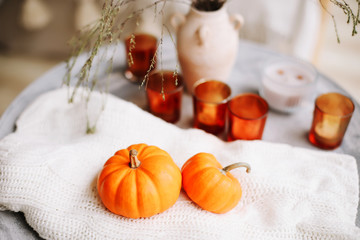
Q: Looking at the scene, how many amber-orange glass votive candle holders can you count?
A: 5